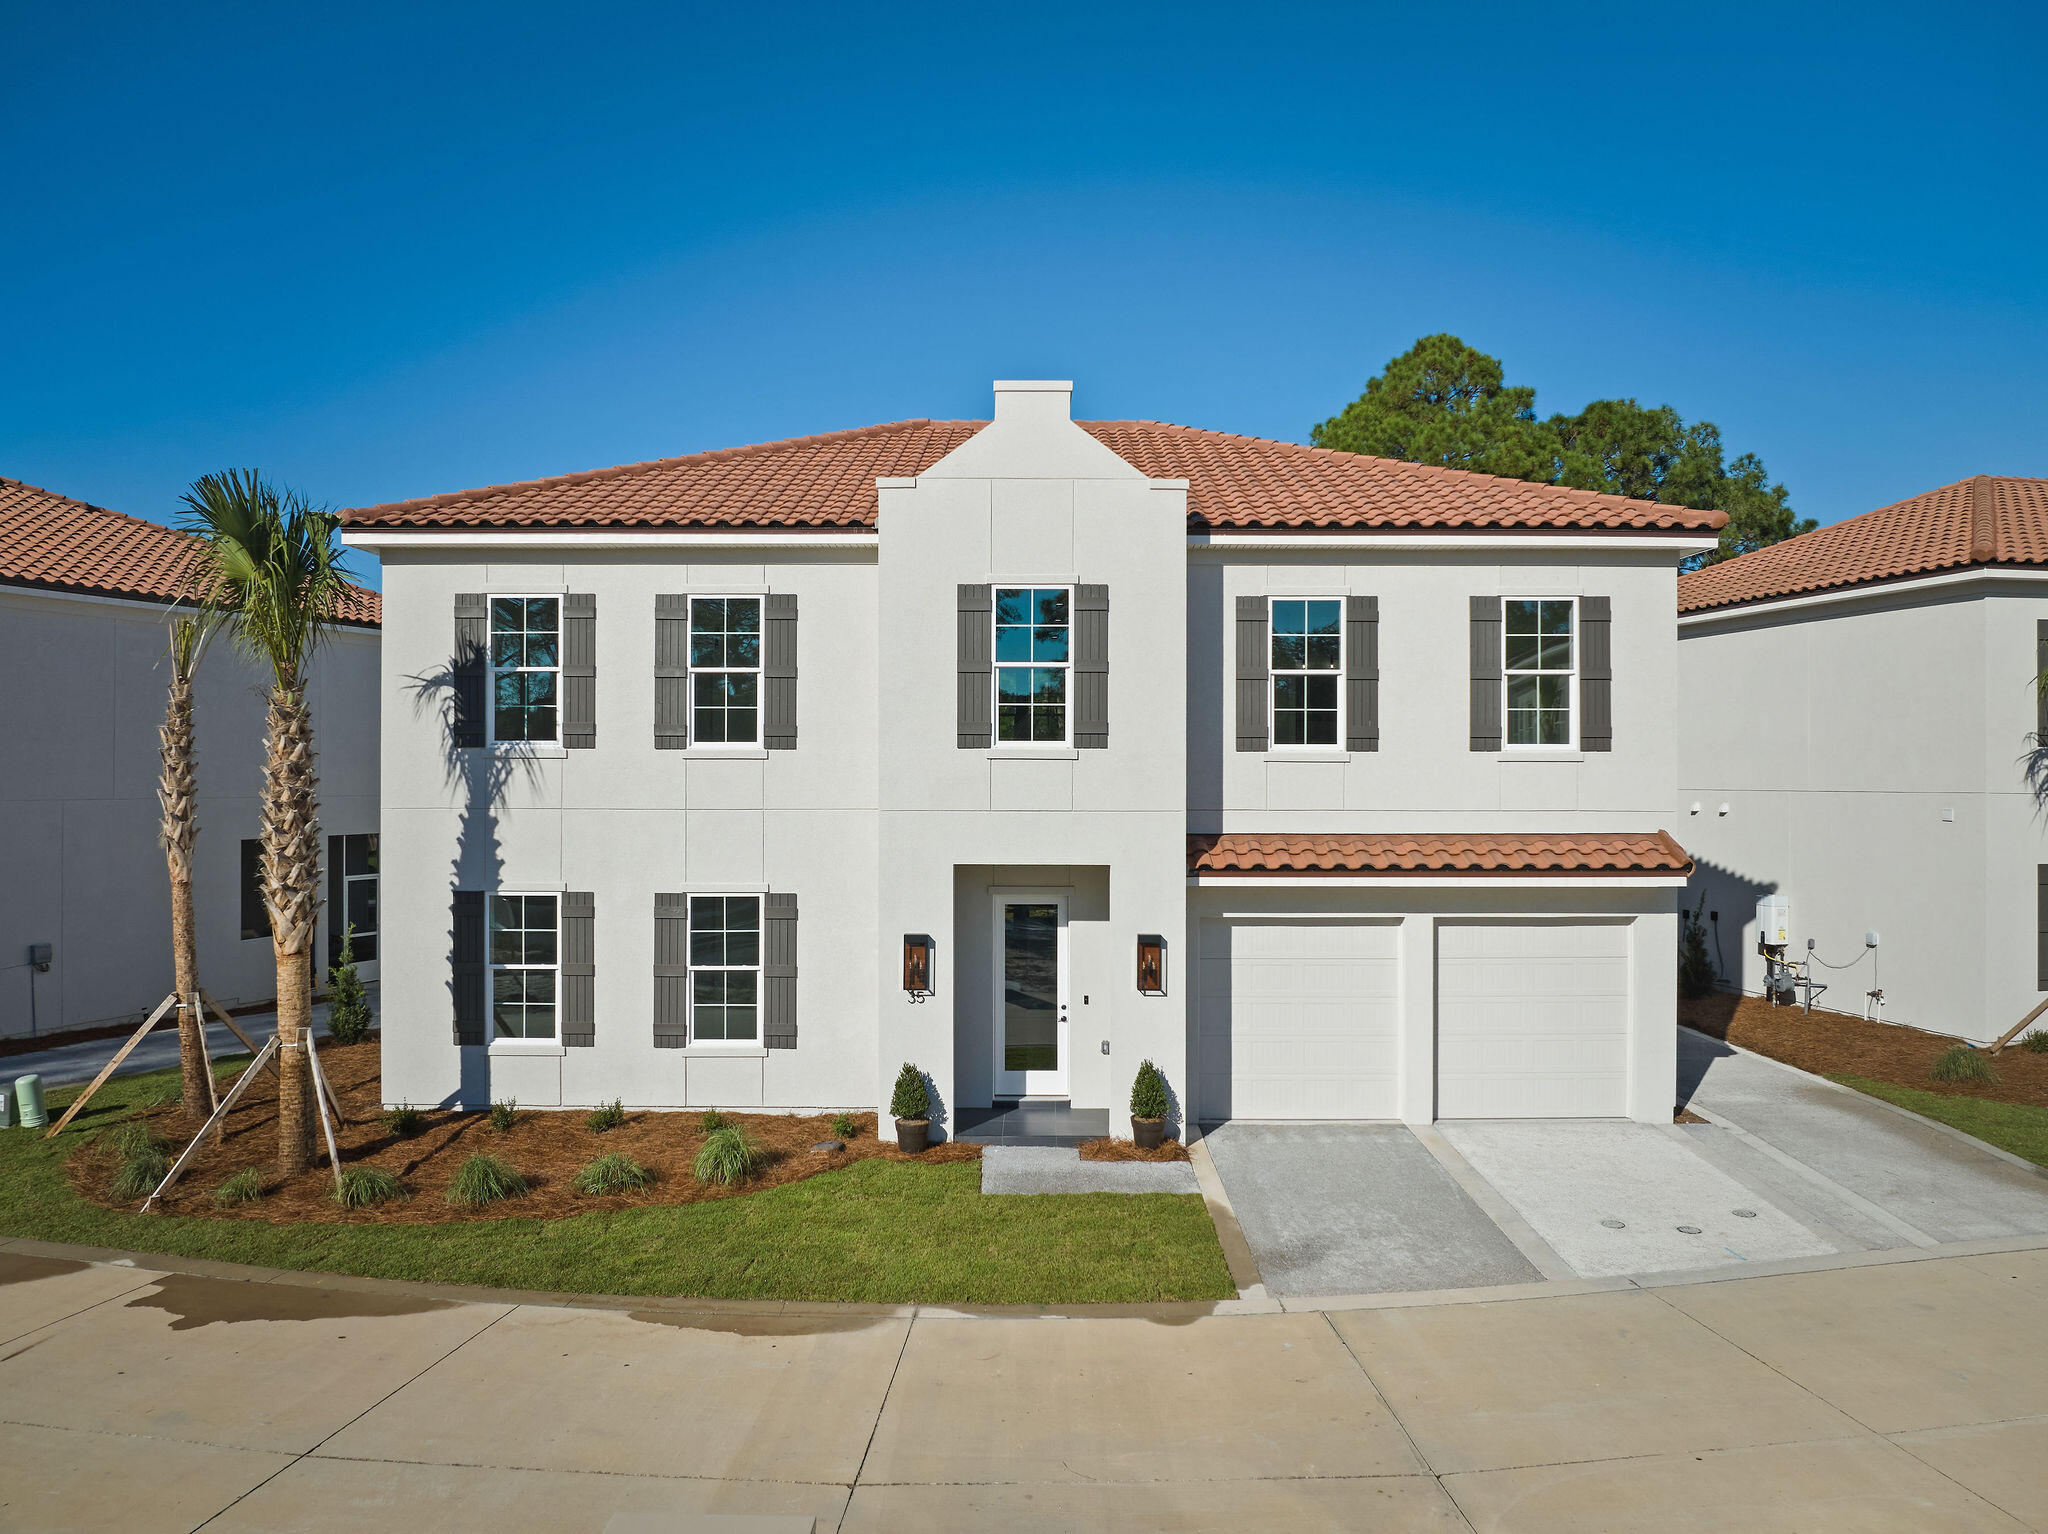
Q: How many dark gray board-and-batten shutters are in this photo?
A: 14